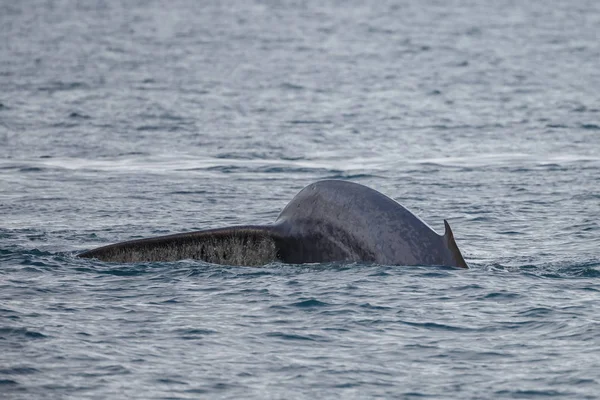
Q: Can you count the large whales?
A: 1